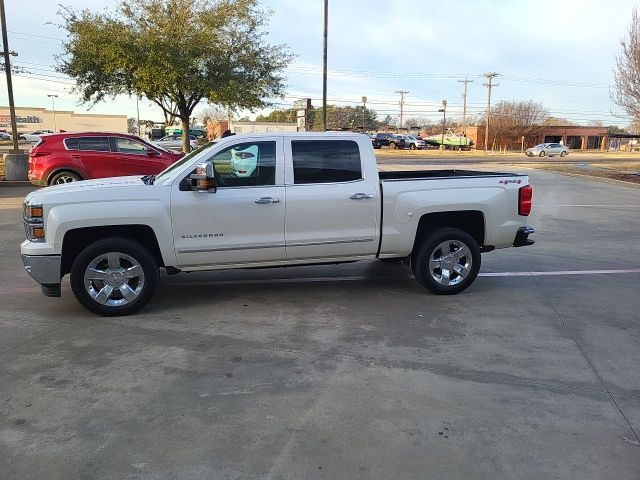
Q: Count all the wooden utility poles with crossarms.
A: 3